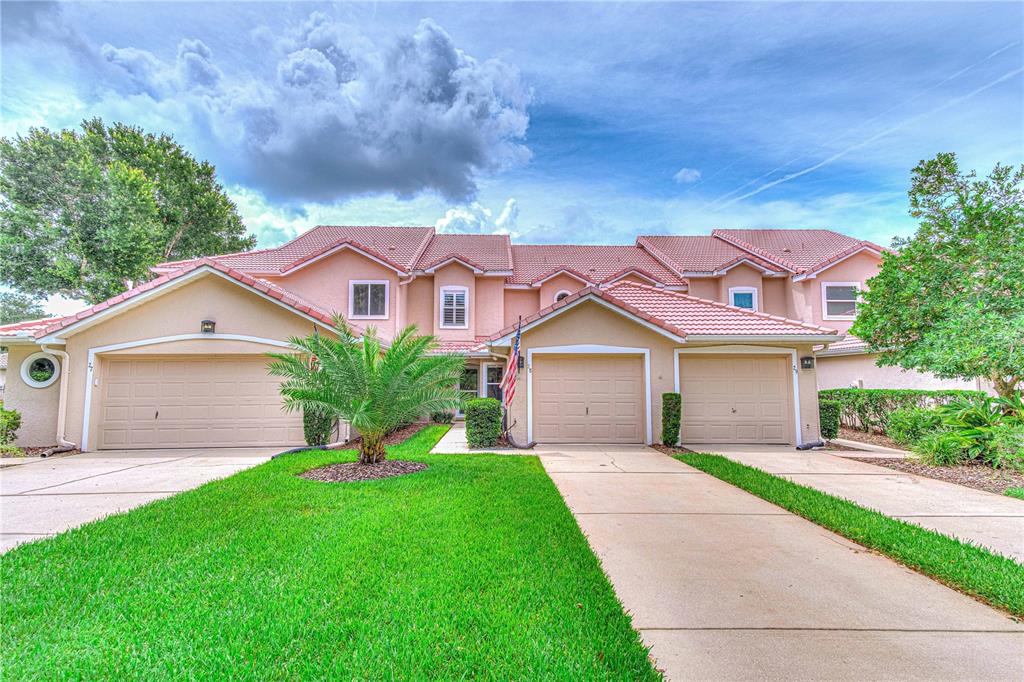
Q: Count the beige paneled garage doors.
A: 3